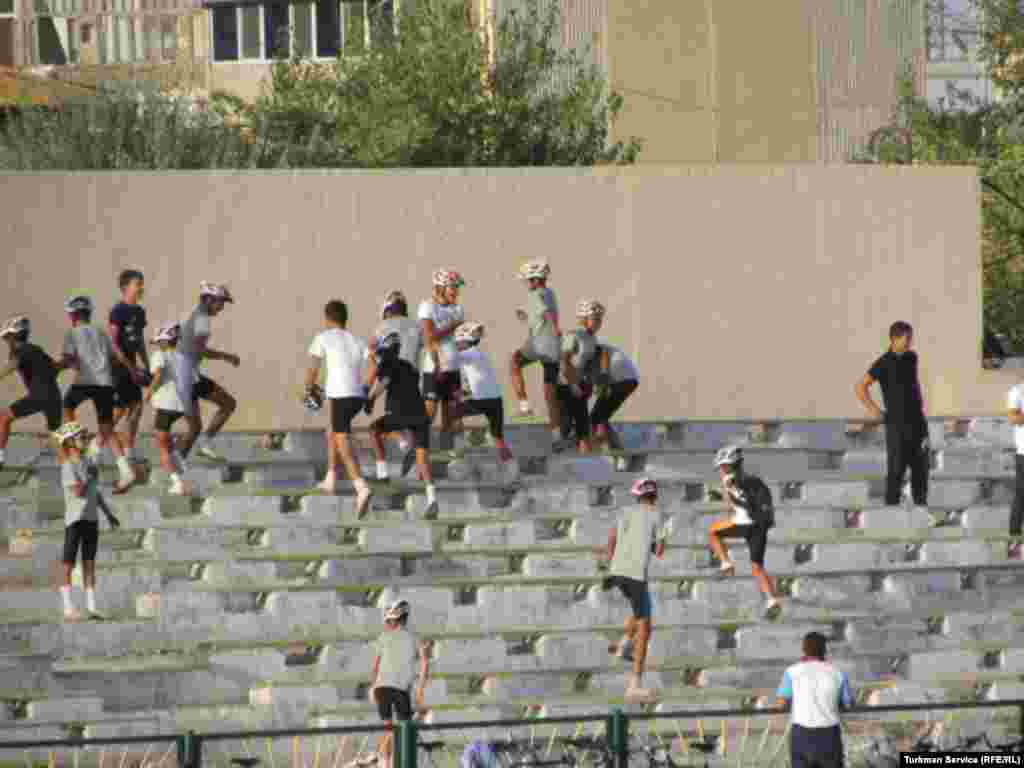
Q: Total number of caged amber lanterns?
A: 0